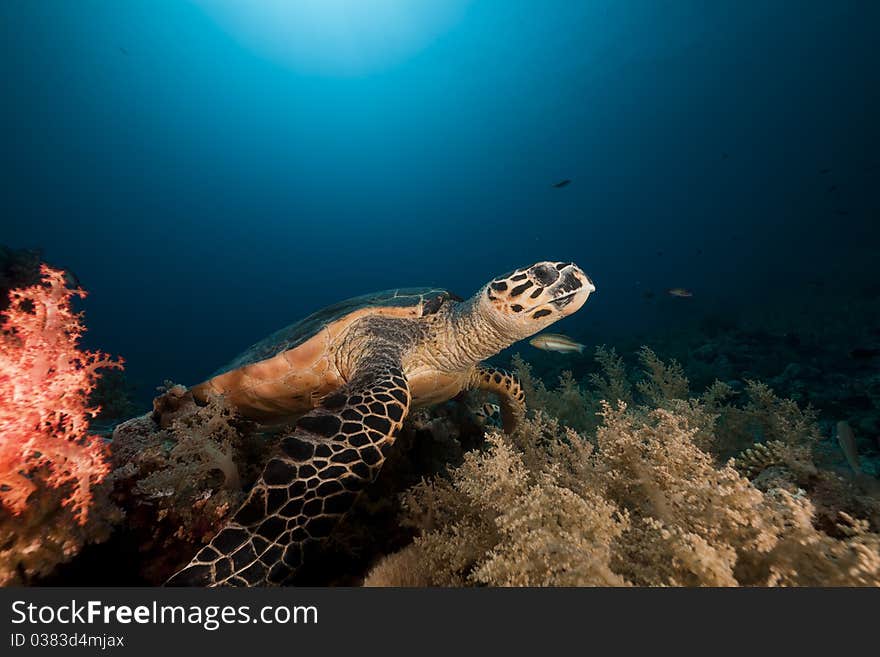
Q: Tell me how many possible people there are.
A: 0